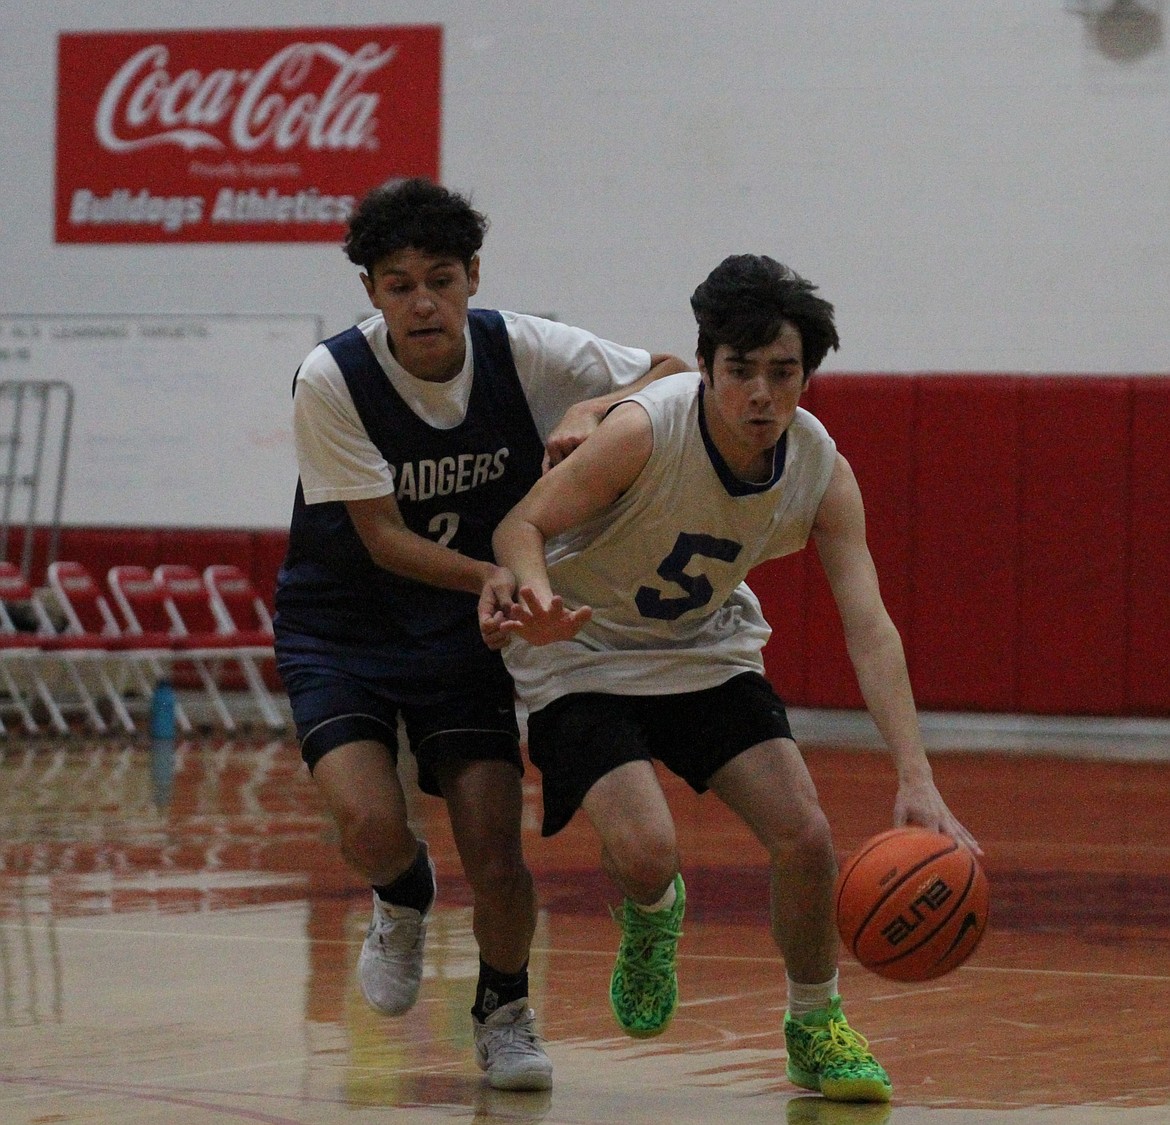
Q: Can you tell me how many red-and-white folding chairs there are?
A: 5